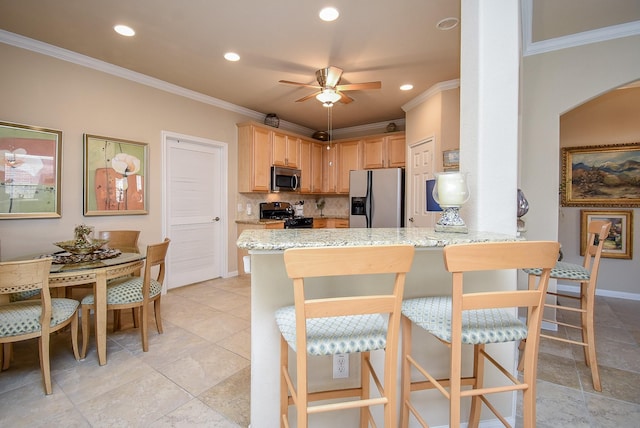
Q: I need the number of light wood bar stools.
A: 3